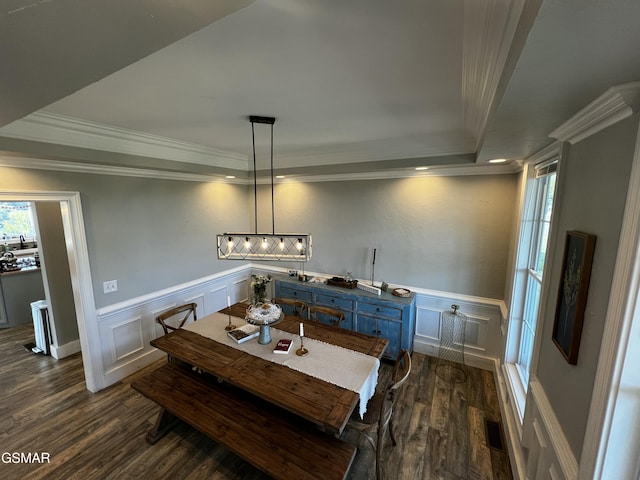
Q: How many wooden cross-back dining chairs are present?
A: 4